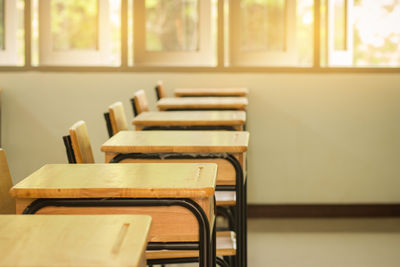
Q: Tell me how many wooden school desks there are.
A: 6